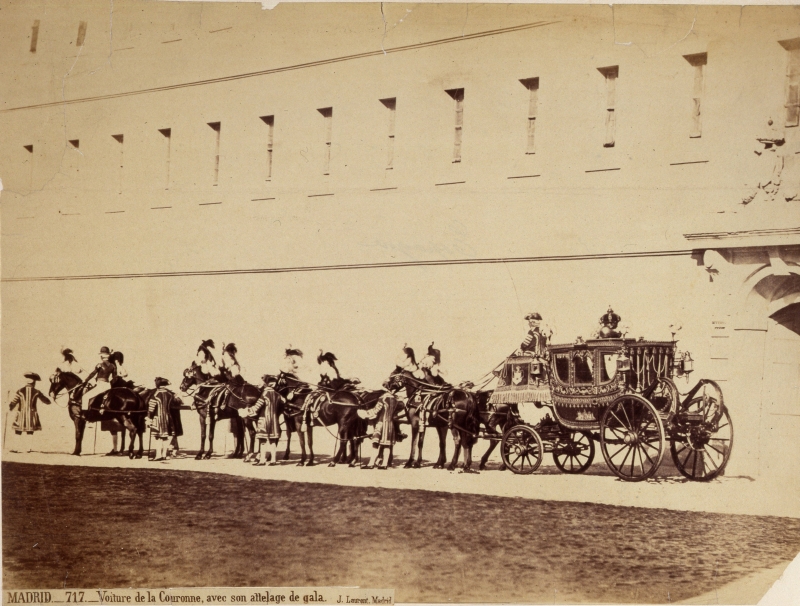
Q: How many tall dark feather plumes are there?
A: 8